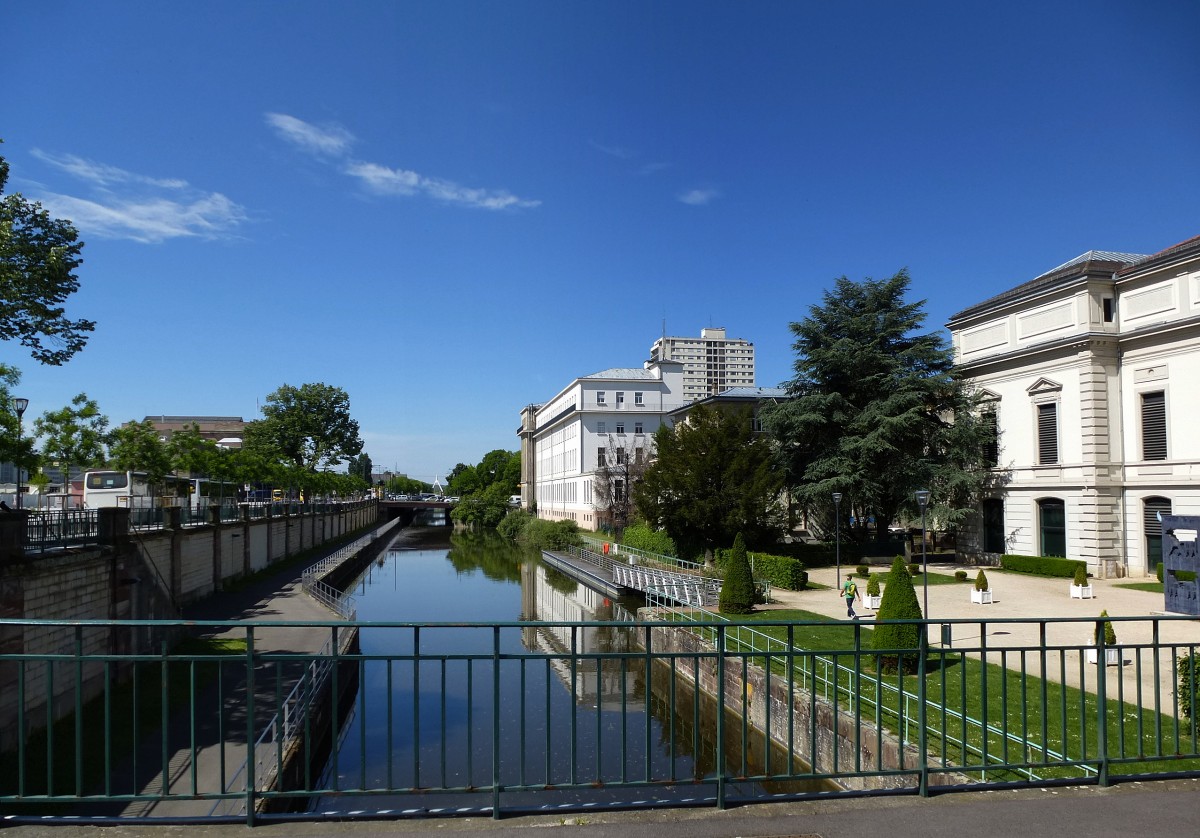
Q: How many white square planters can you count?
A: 4